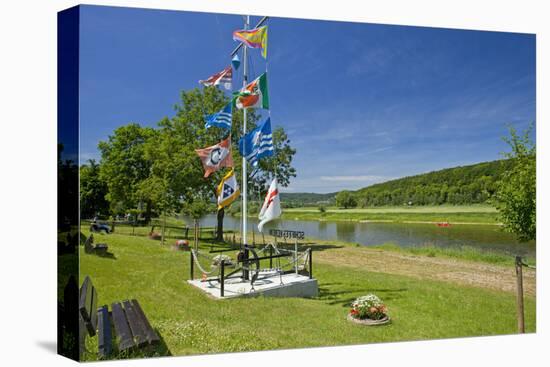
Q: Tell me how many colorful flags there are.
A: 8